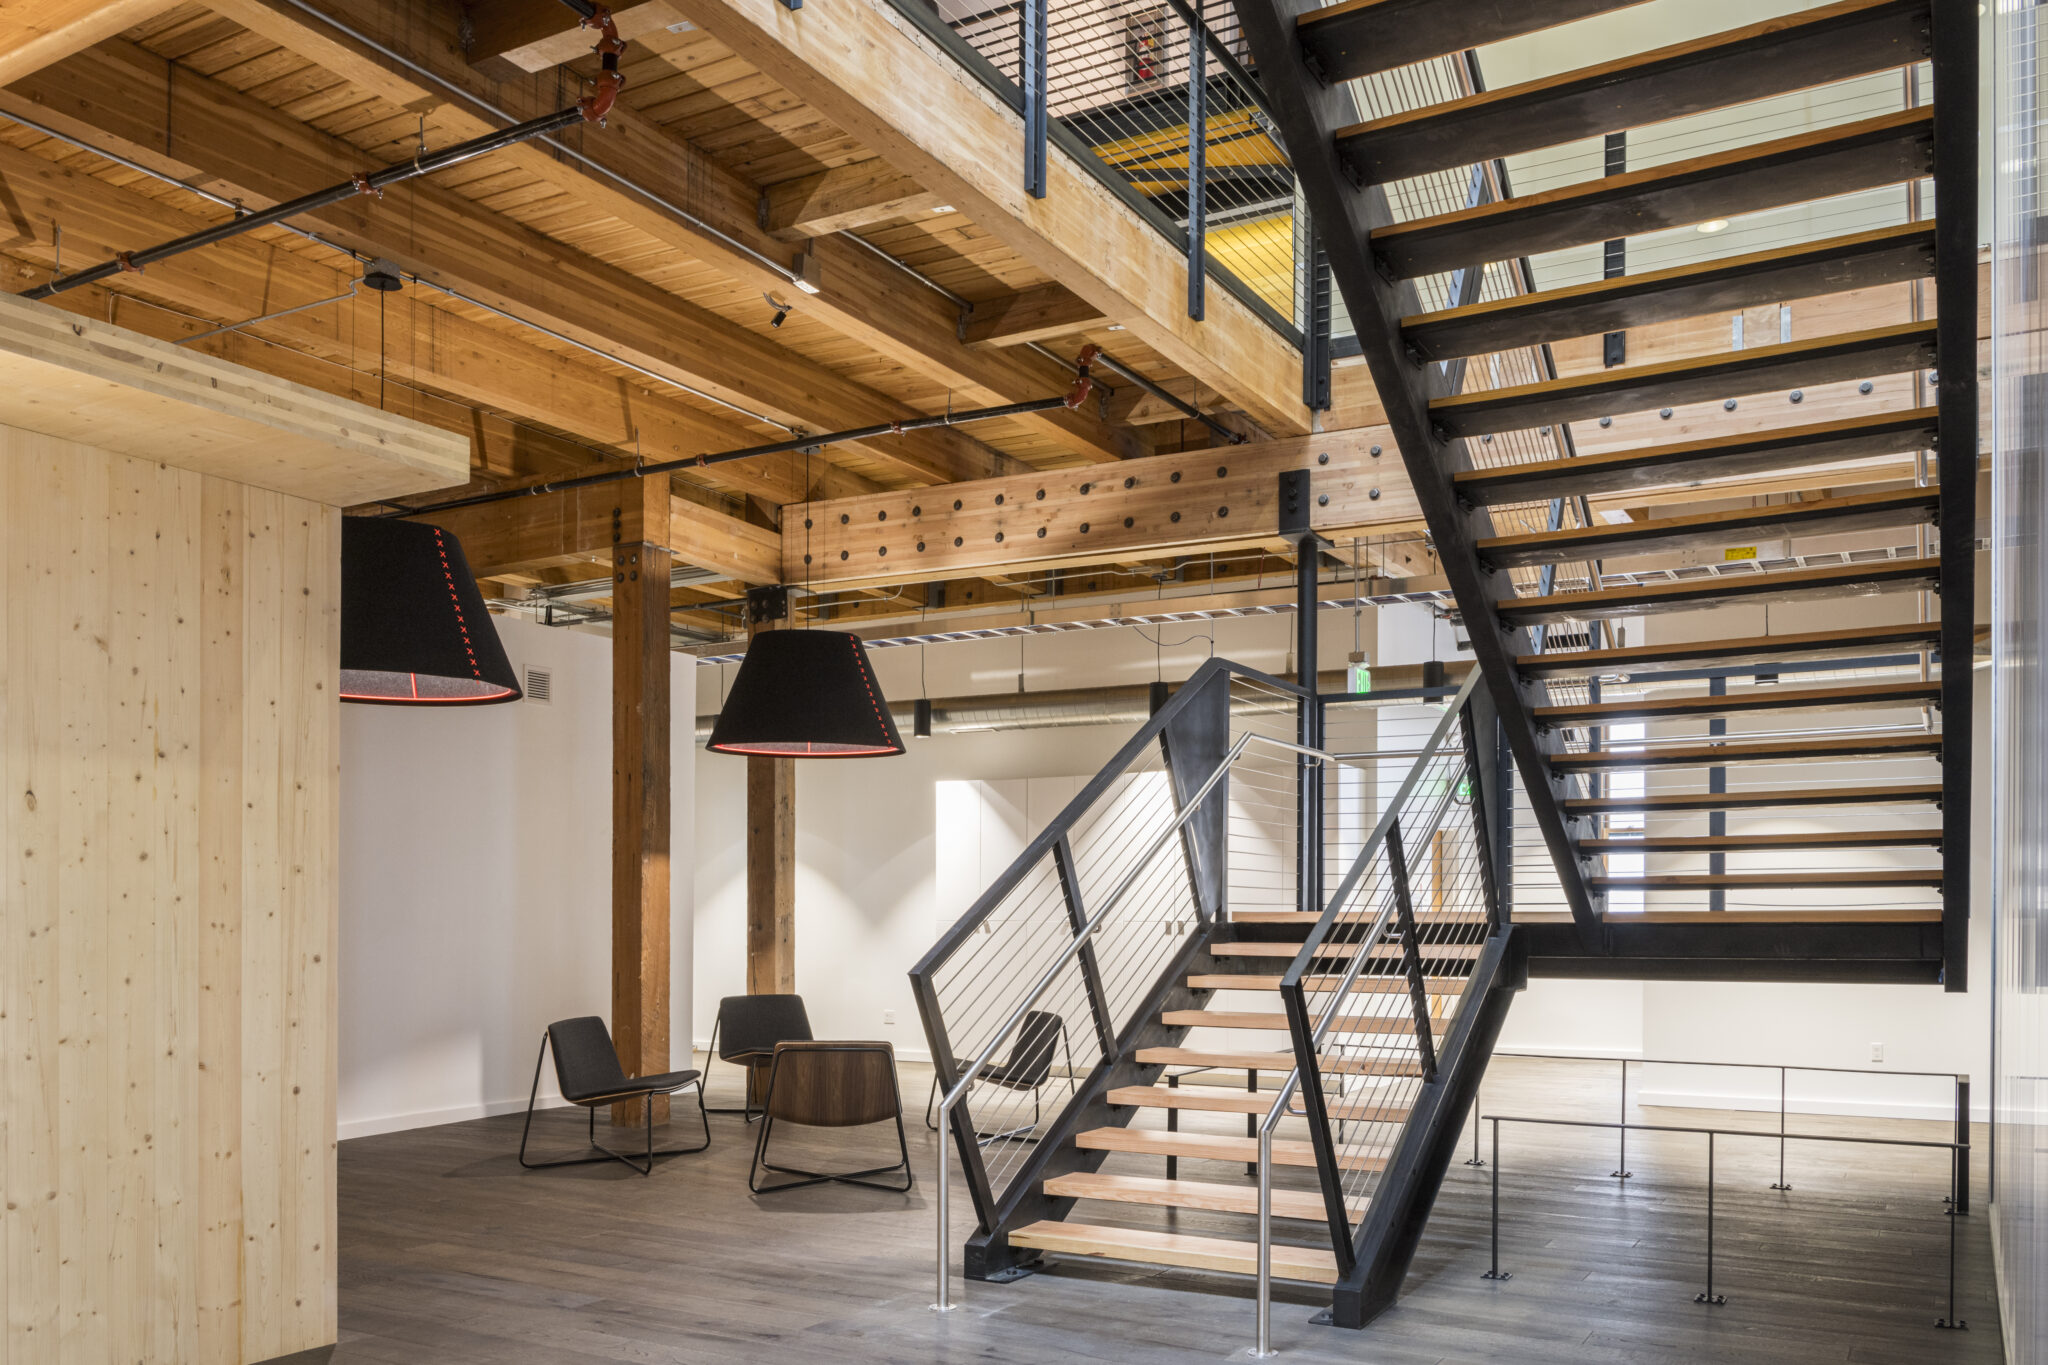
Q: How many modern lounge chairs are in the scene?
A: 4